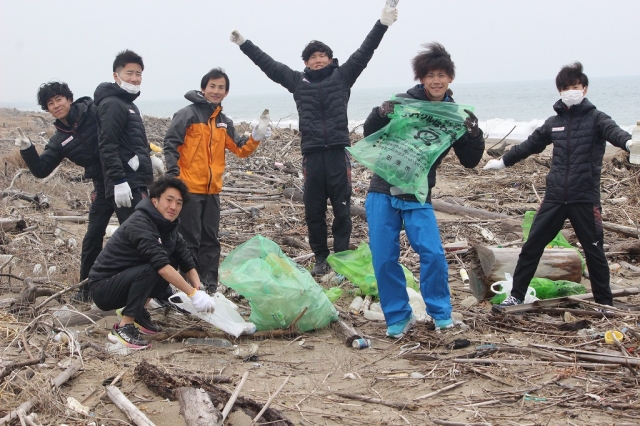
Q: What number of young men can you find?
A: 7